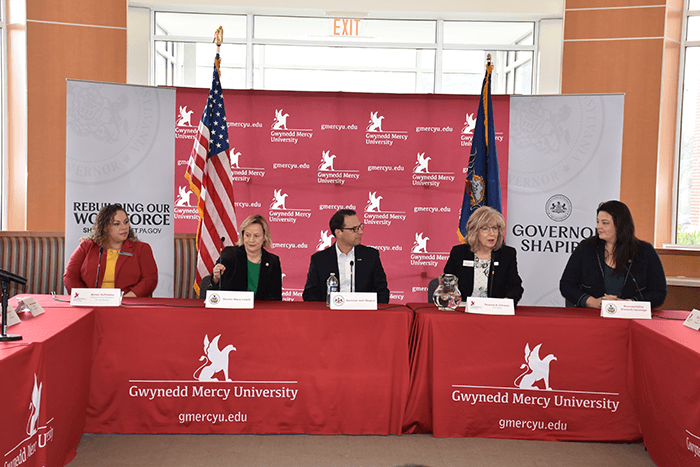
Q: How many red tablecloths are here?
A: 4